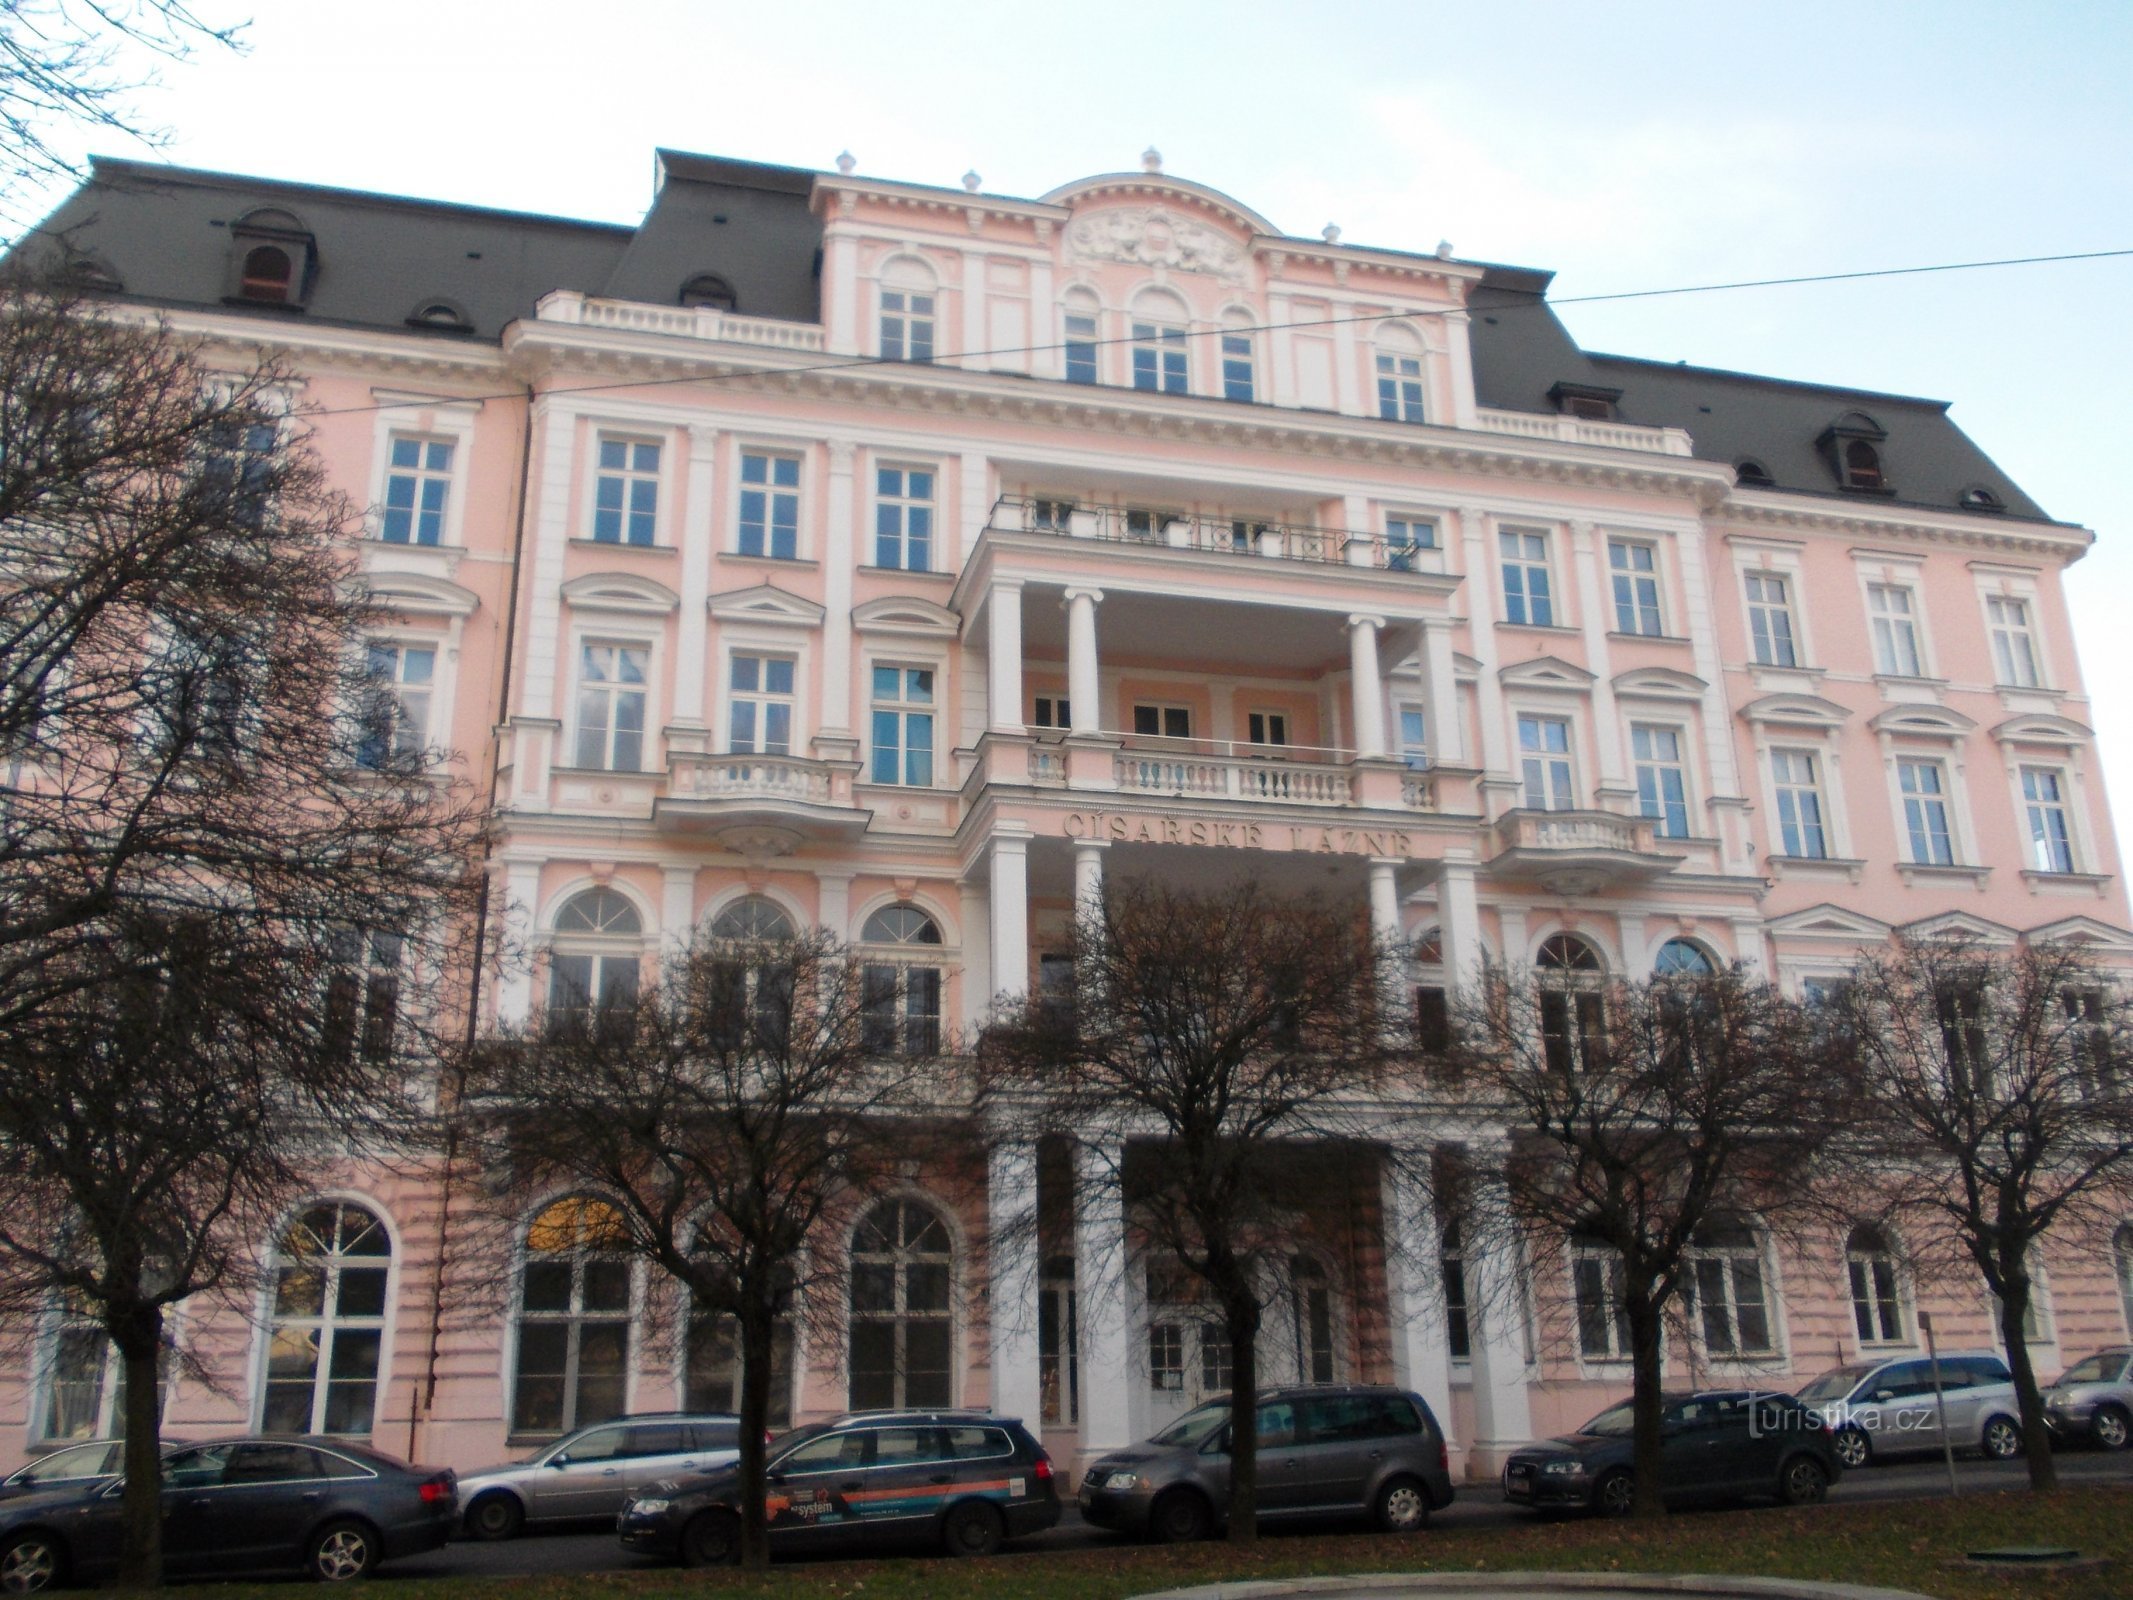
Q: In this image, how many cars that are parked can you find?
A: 8